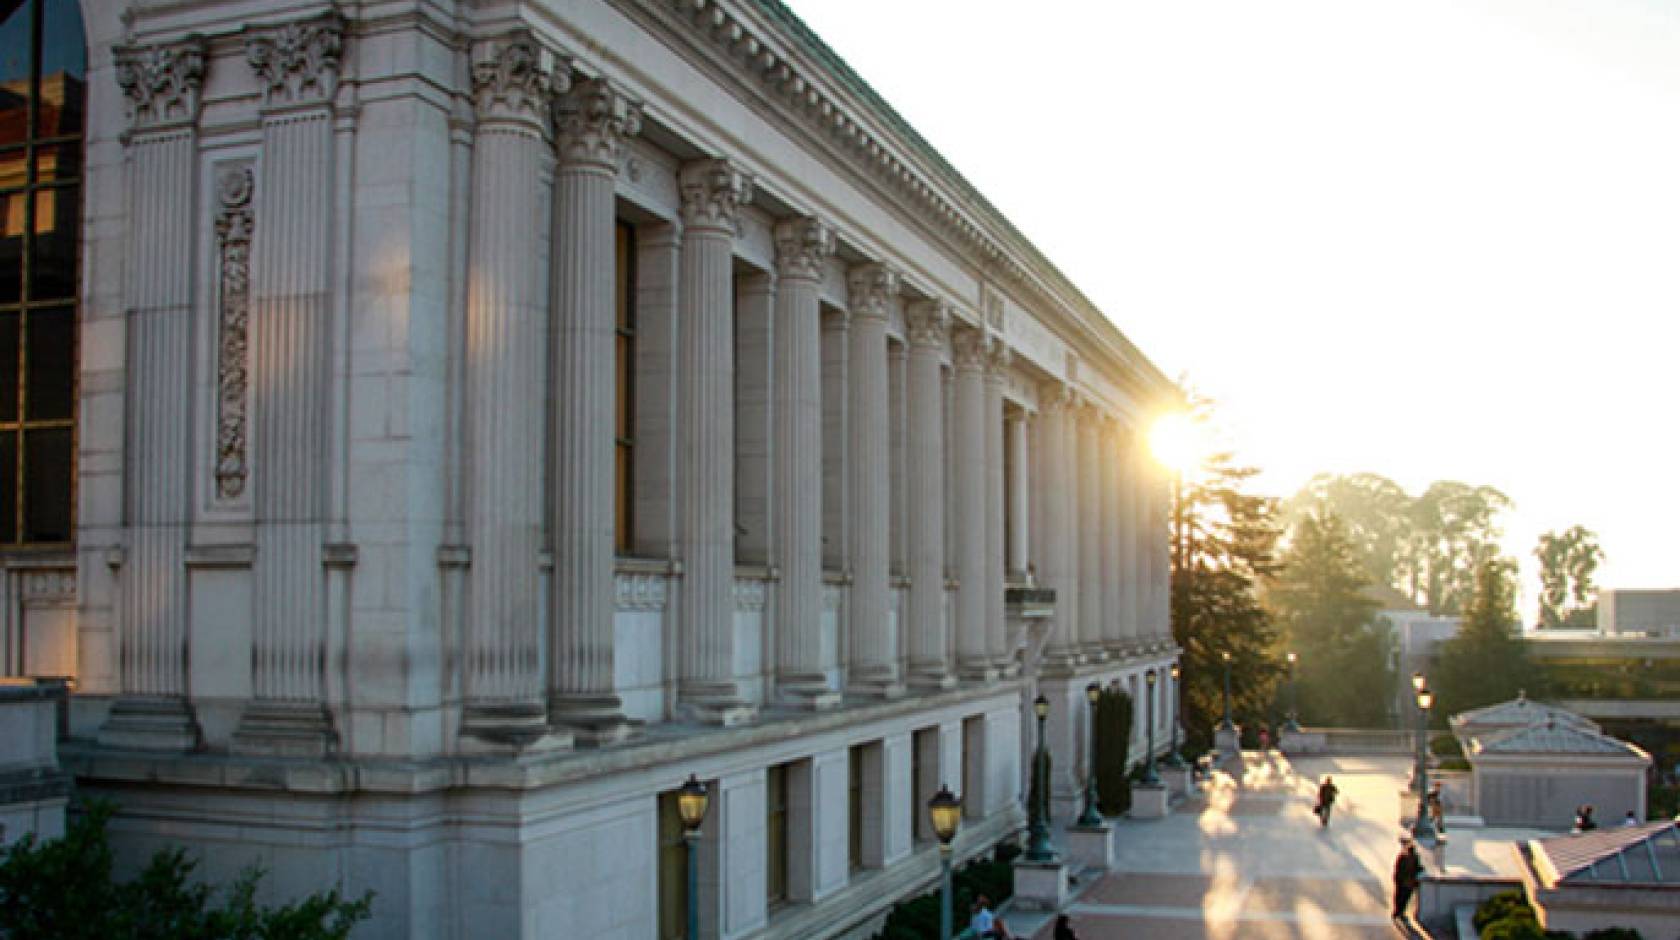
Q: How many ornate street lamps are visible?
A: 10